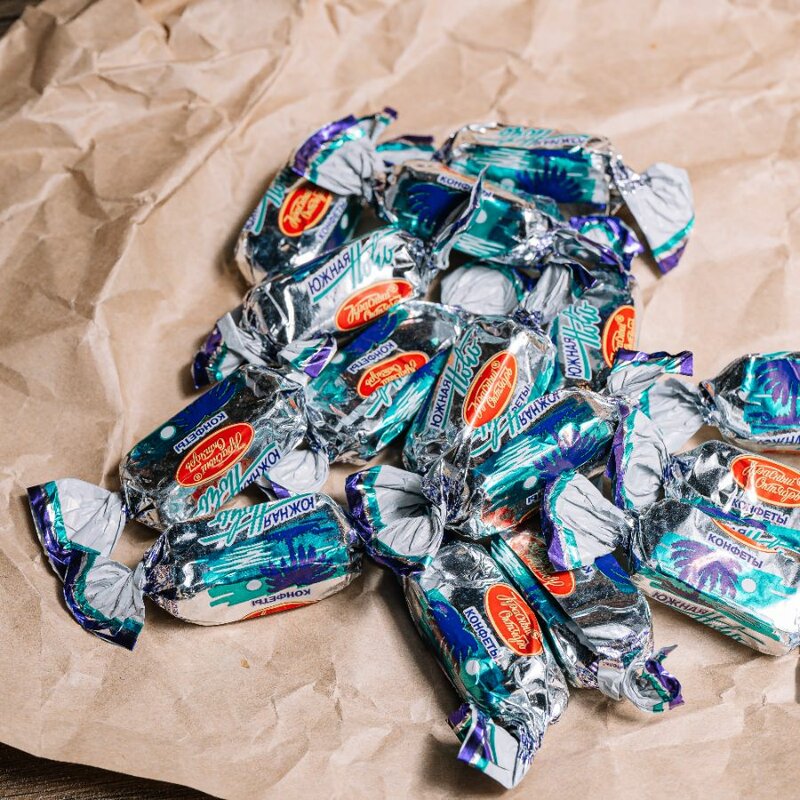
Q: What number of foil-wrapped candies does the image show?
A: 15